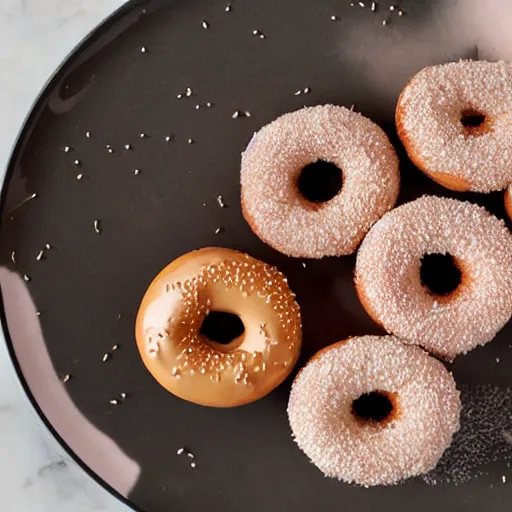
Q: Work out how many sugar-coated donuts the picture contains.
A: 4